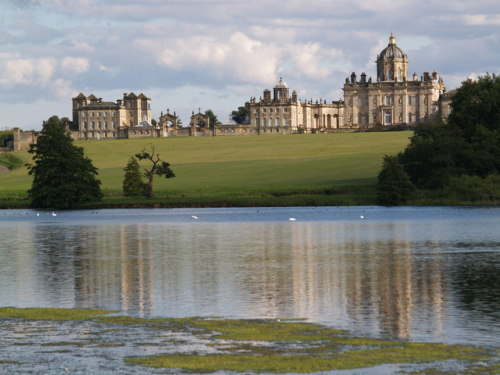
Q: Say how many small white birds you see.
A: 5